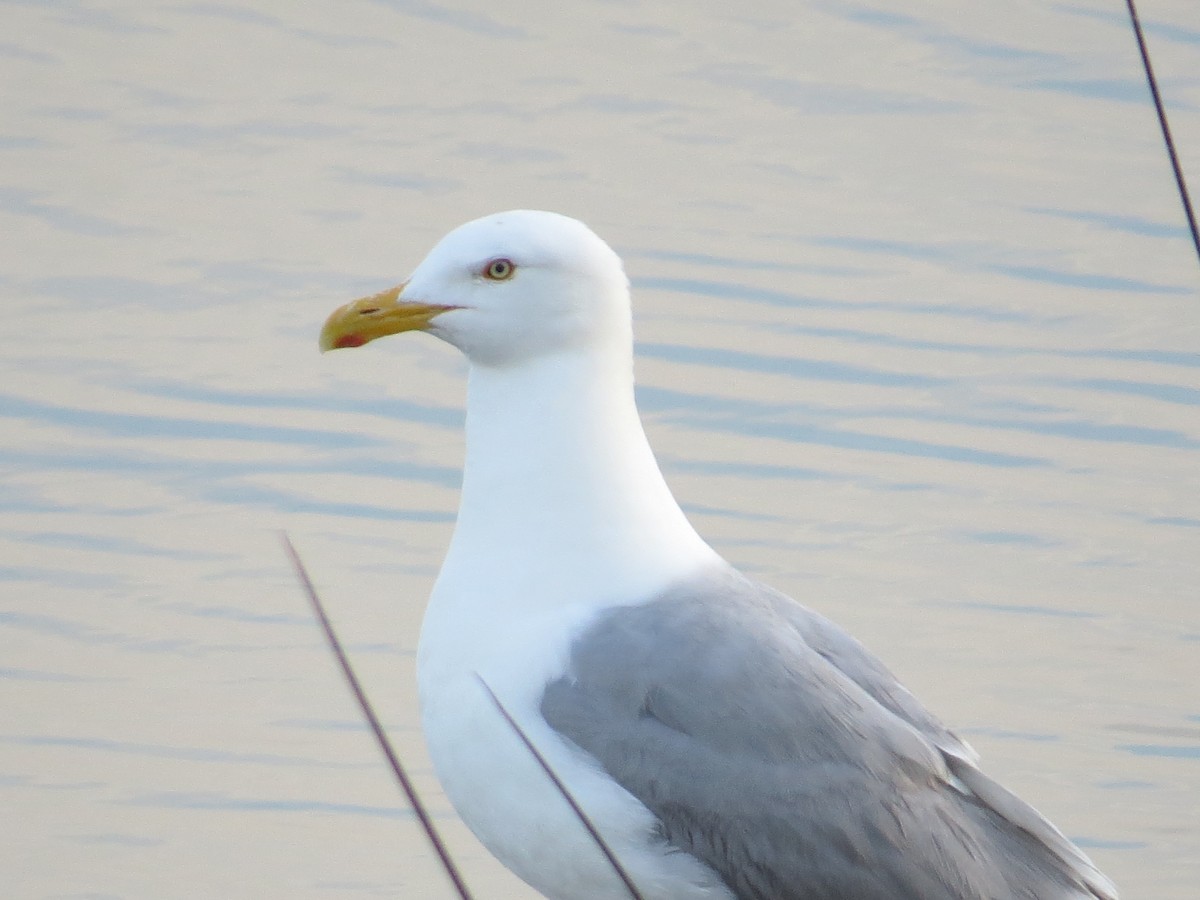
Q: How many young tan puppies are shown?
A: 0